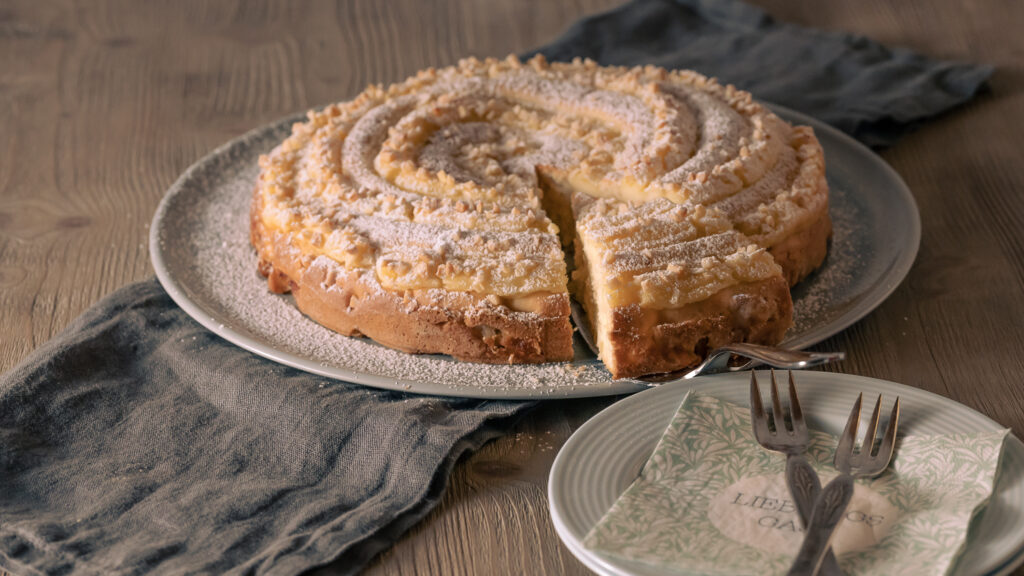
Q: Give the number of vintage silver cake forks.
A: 2